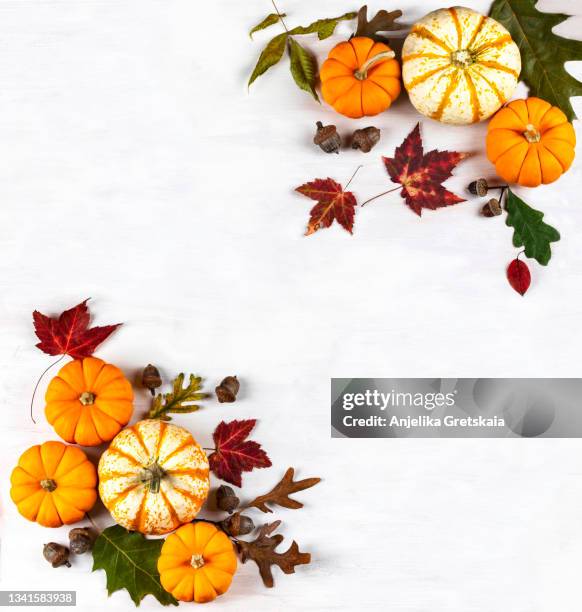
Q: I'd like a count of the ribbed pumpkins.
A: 7